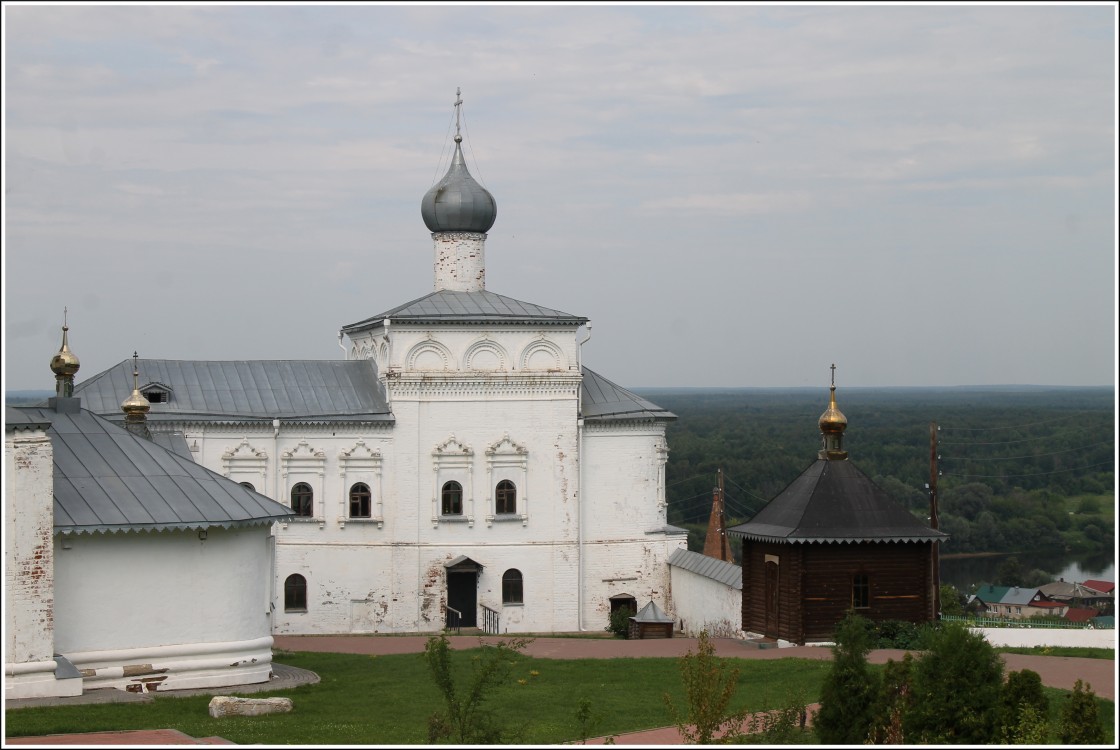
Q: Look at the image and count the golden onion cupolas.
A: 3